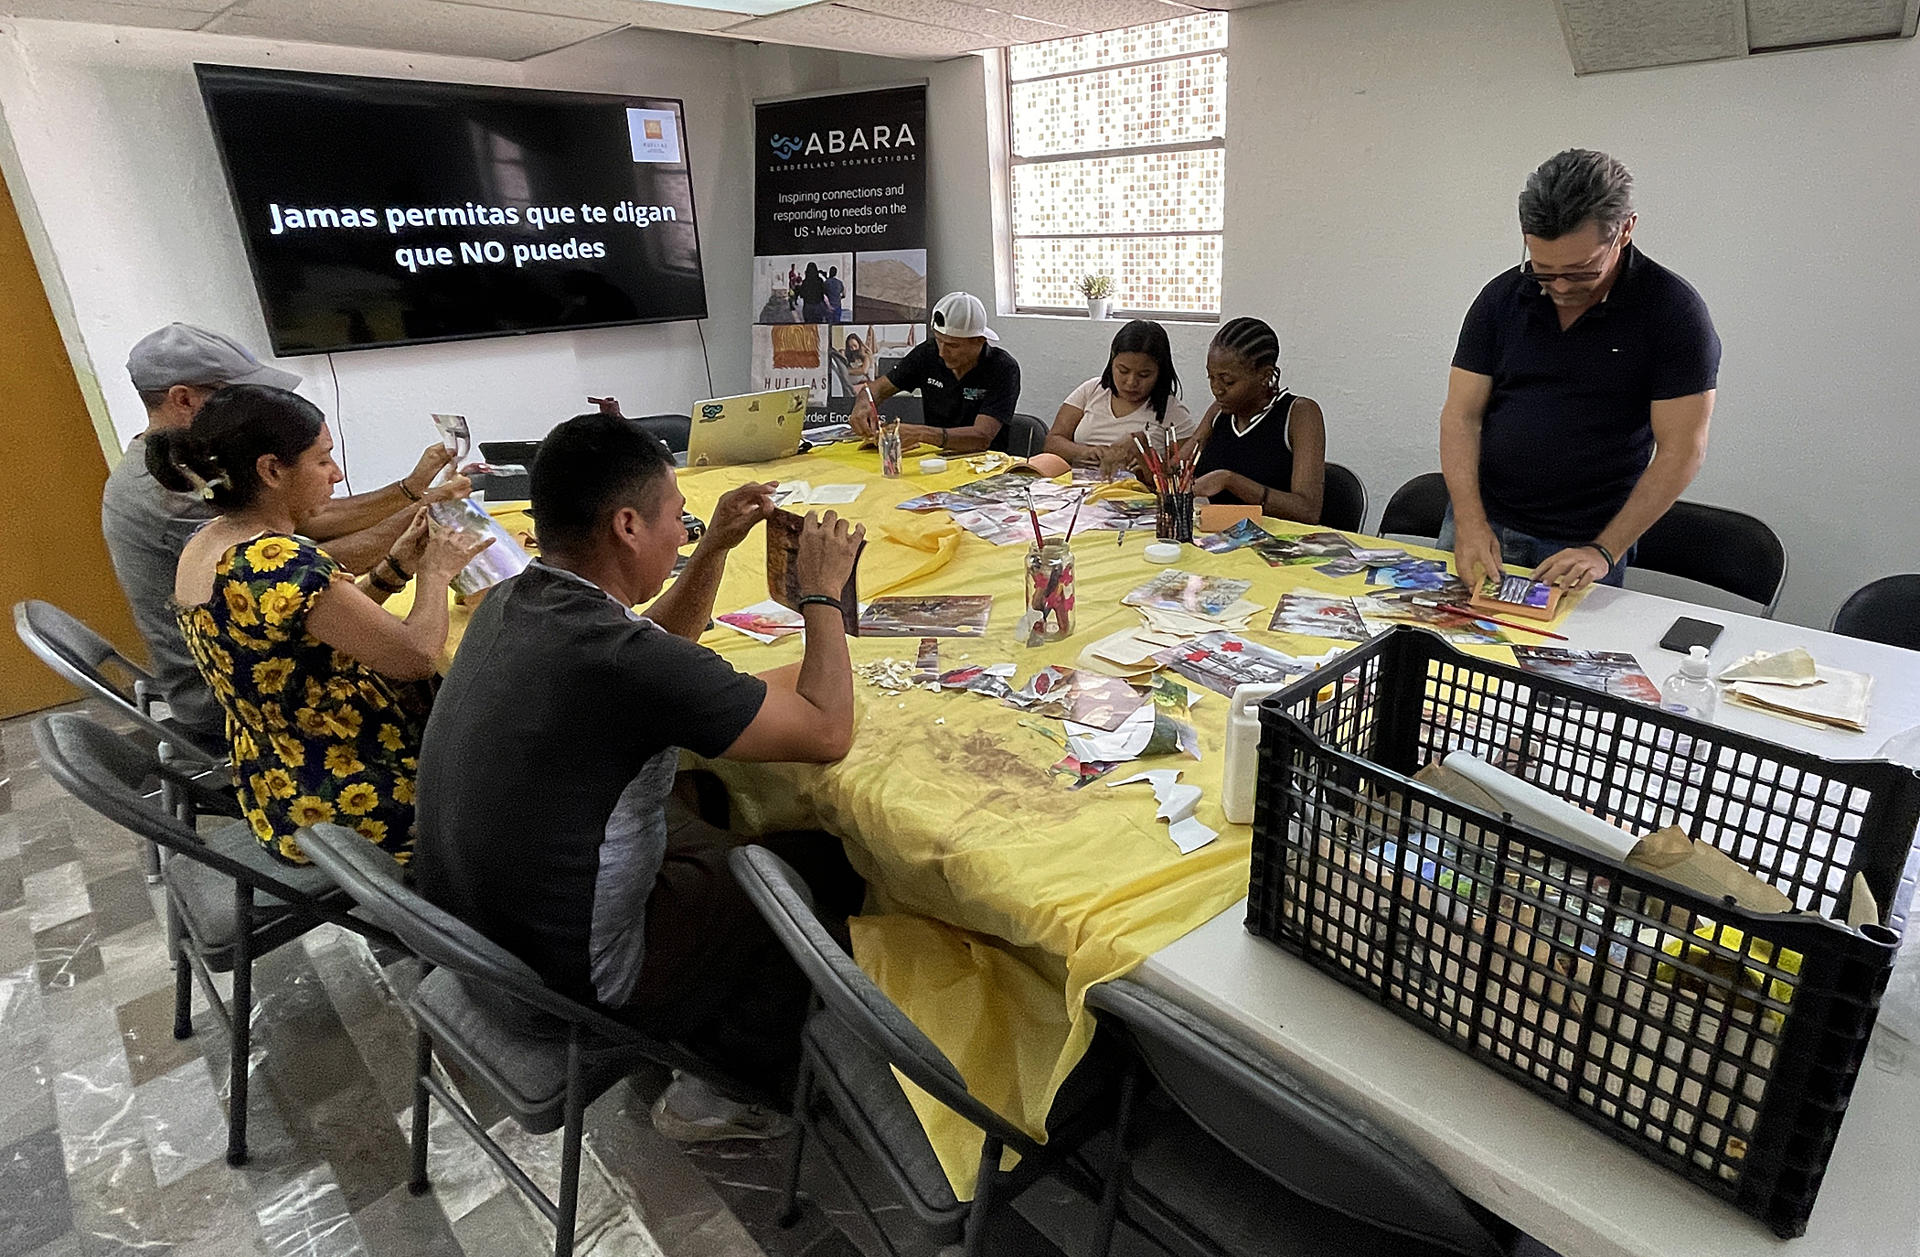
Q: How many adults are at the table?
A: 7